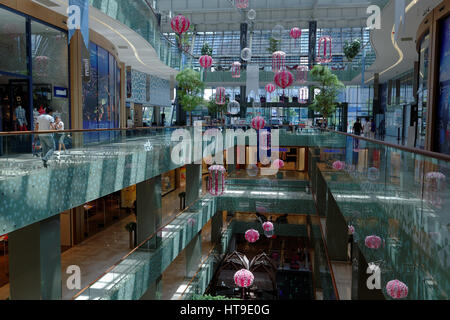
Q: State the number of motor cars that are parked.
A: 0